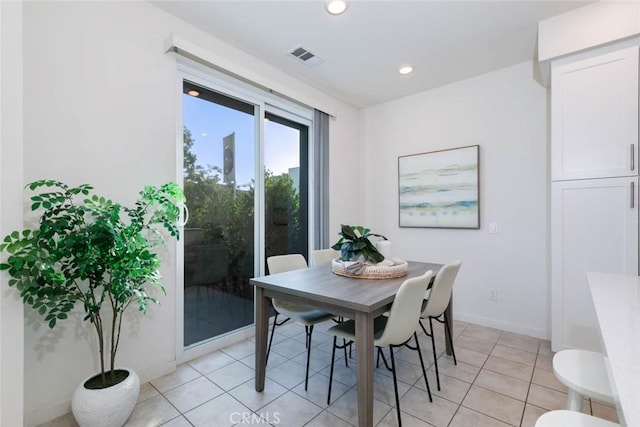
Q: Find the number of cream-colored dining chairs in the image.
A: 4